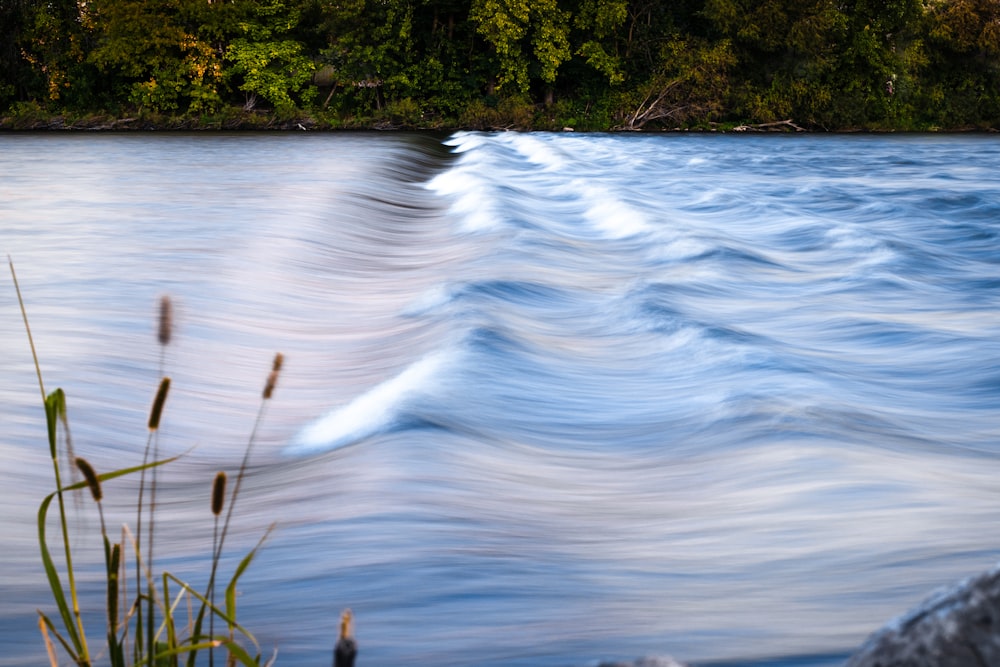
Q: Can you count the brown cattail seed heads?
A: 6